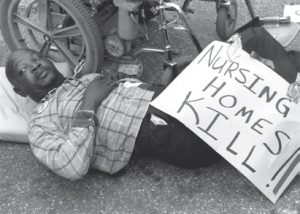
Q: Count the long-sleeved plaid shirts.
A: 1